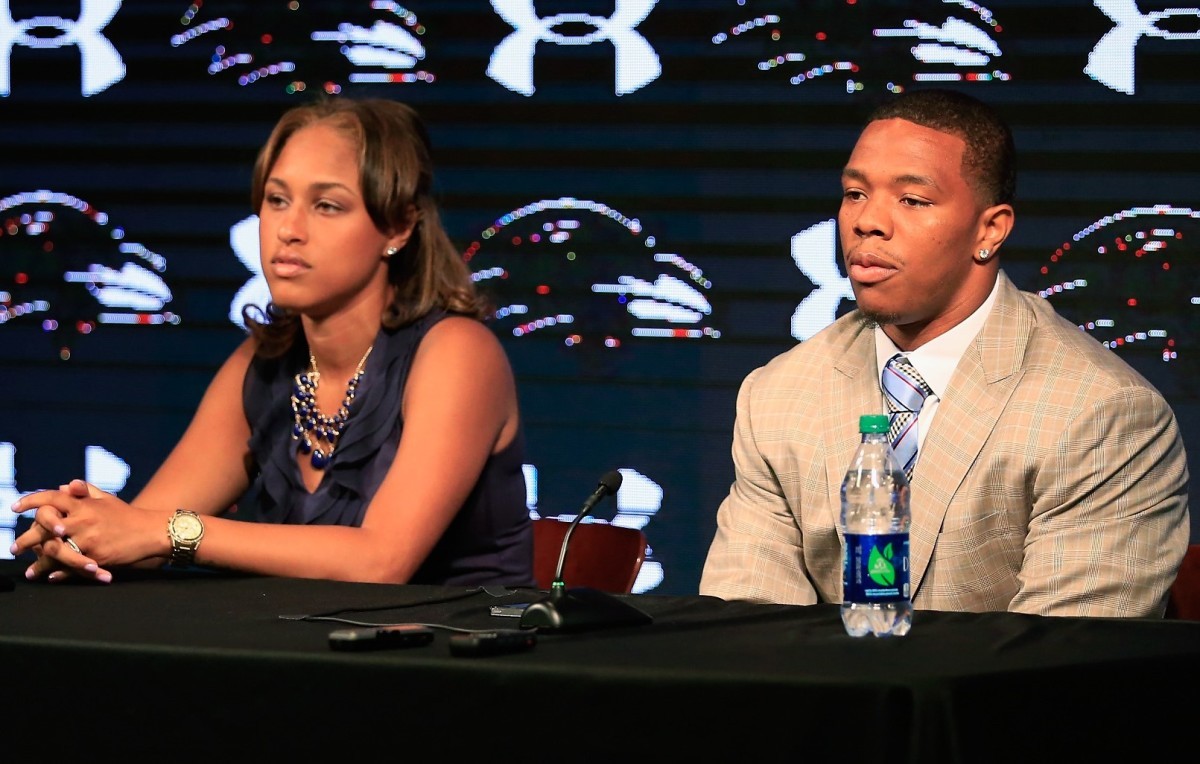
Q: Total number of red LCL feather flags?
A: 0